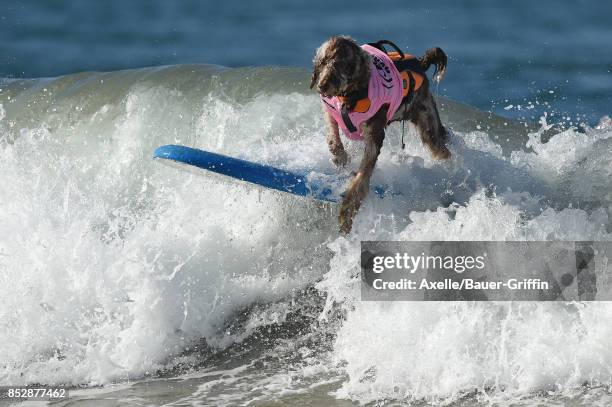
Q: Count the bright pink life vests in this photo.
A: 1